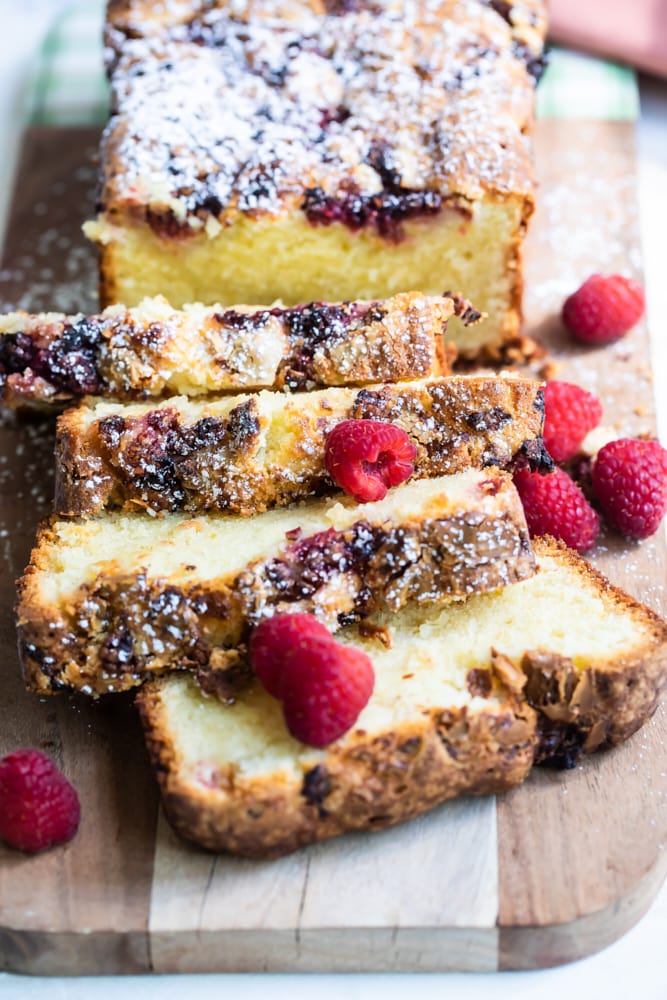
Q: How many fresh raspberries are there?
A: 8